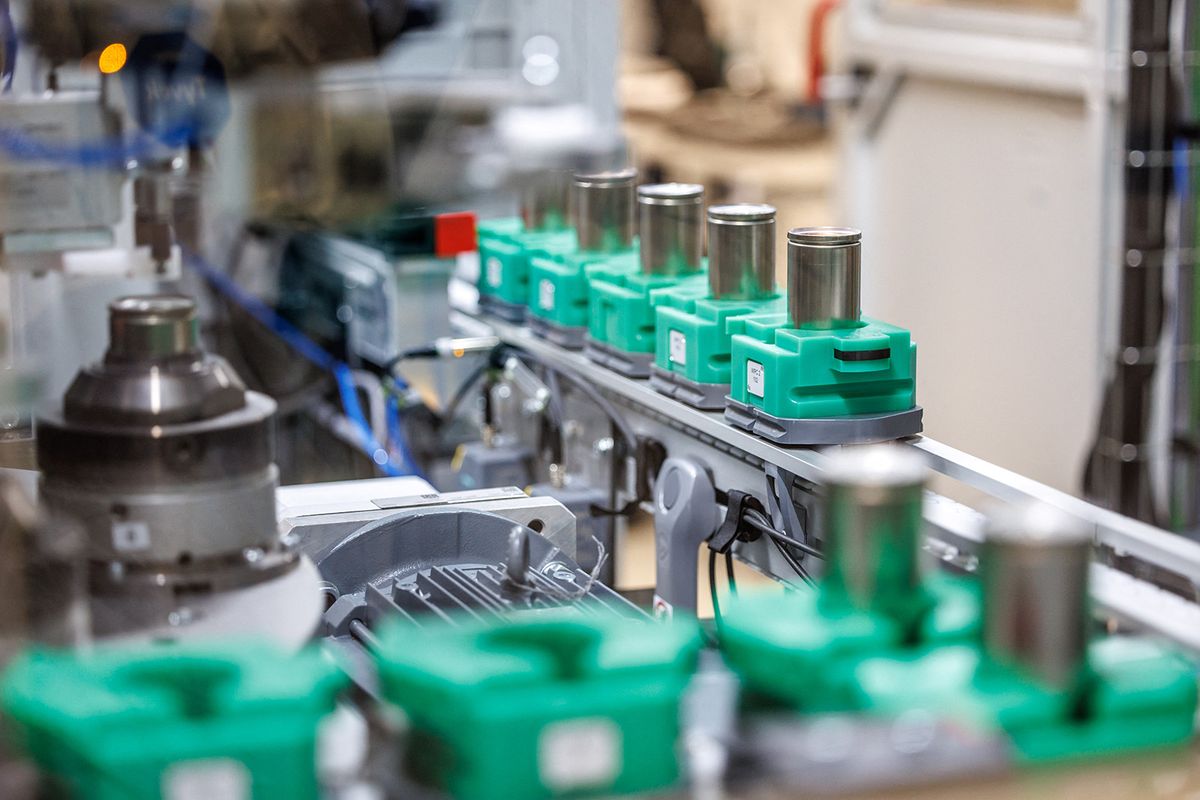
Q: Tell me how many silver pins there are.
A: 7